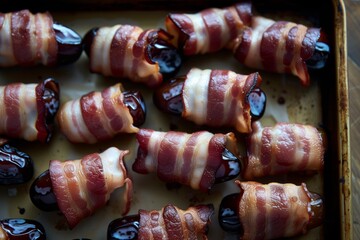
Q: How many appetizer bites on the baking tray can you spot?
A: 14